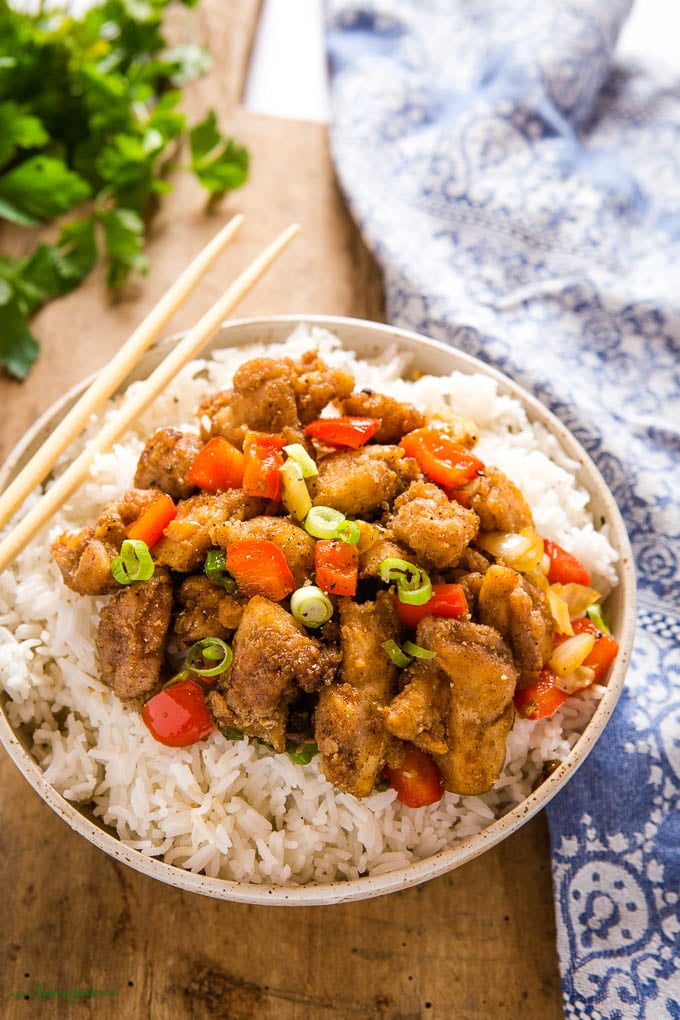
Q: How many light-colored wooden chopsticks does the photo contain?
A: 2